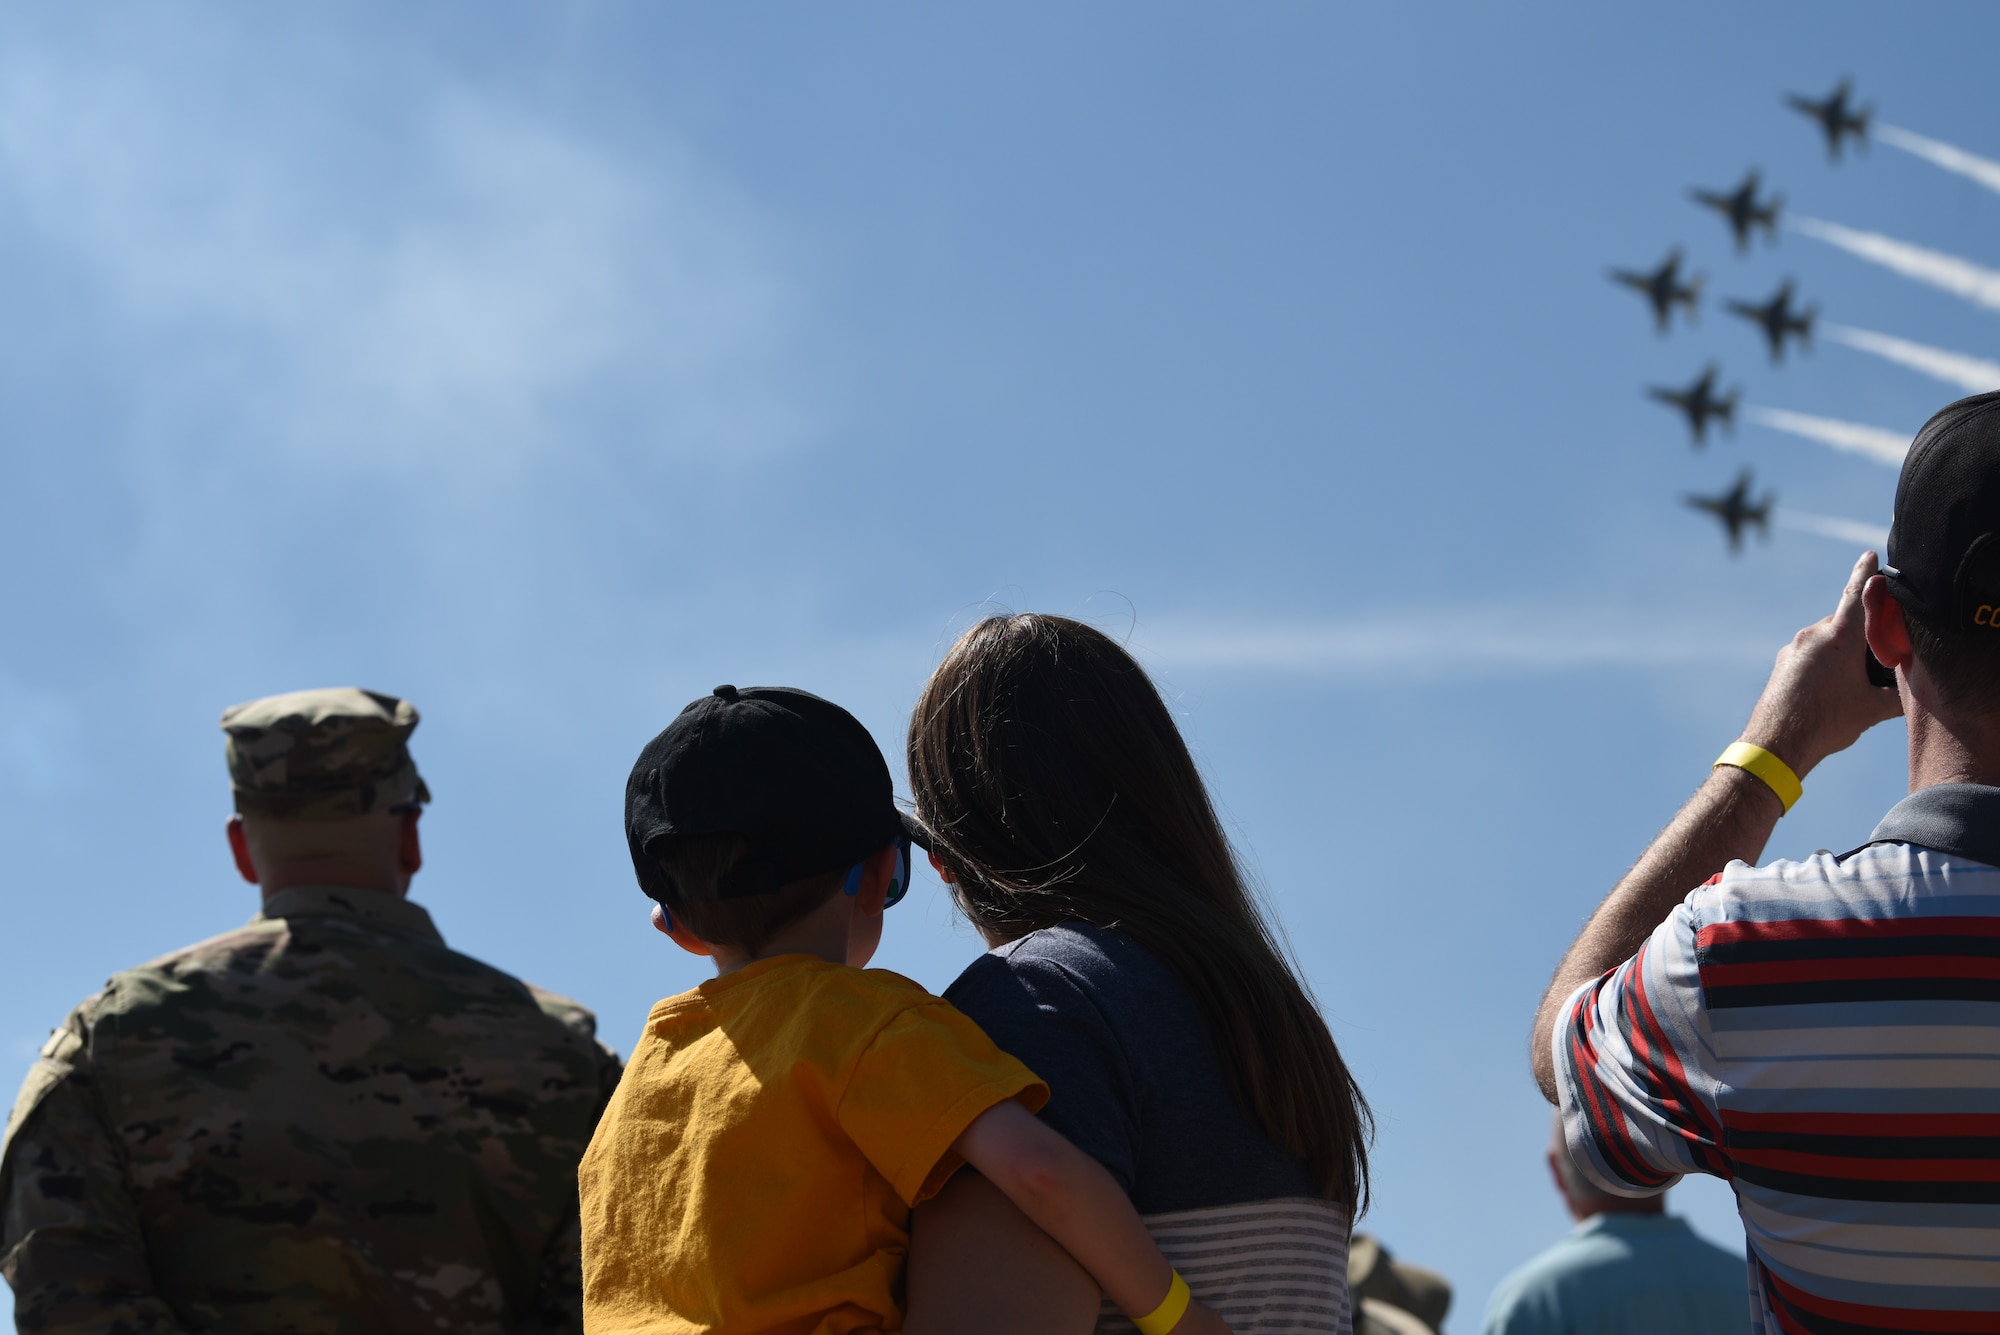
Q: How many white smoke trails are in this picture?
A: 5